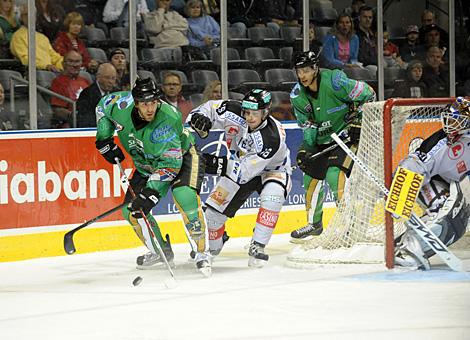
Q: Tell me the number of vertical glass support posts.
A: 6